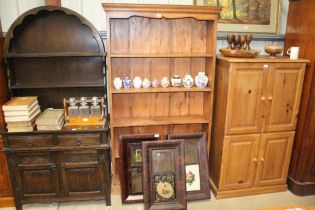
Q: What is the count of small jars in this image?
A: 9